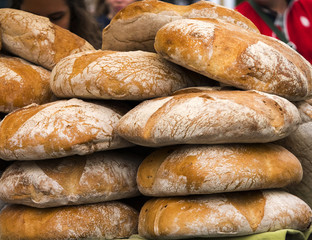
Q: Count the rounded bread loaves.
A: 11